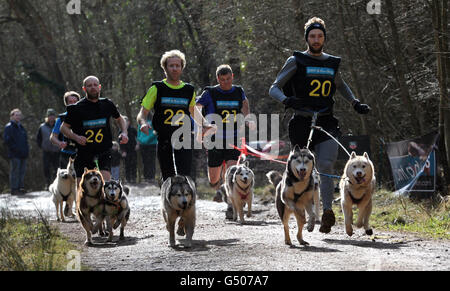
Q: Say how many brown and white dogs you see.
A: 1